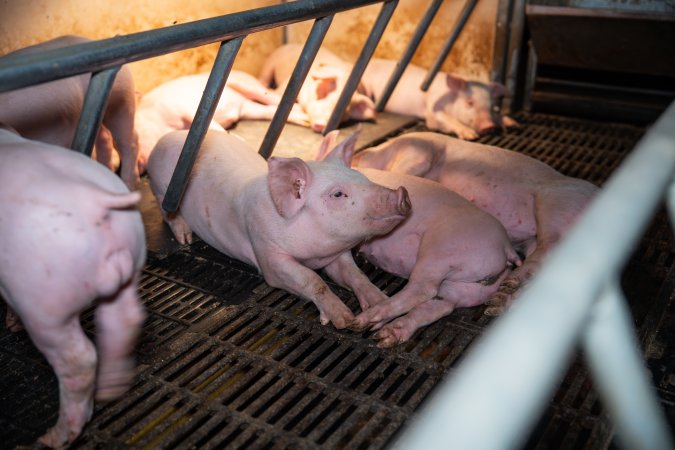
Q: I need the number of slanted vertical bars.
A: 6